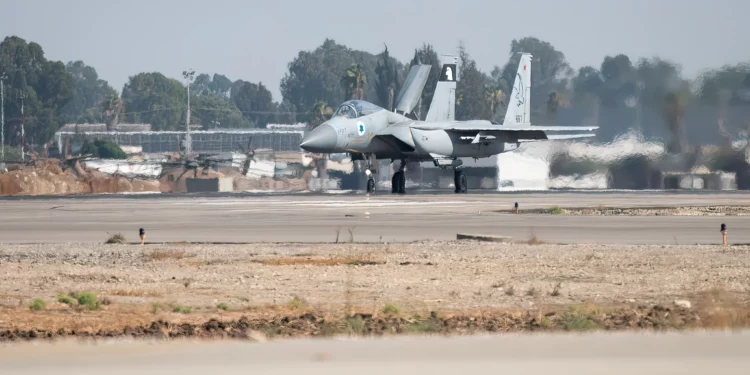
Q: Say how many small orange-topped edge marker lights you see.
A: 3